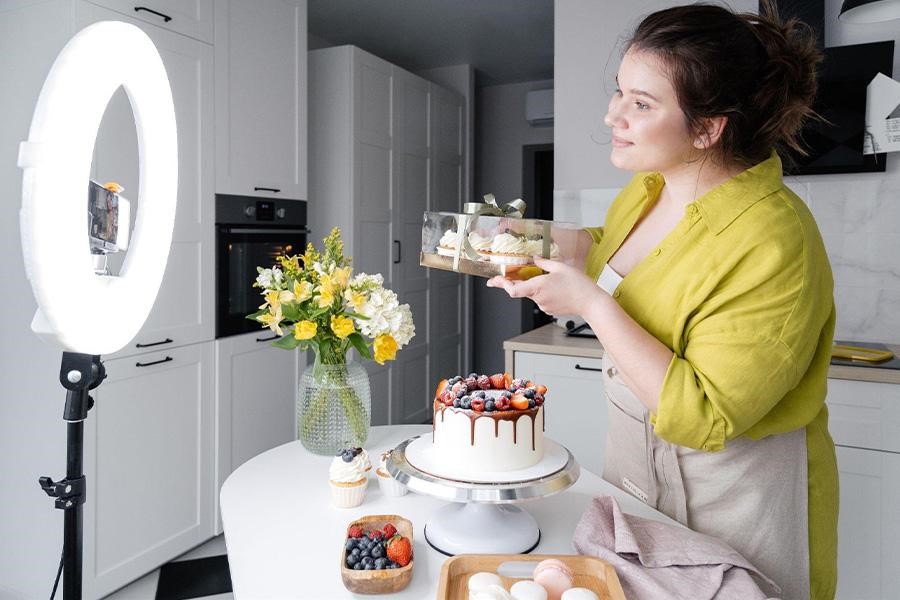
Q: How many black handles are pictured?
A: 7